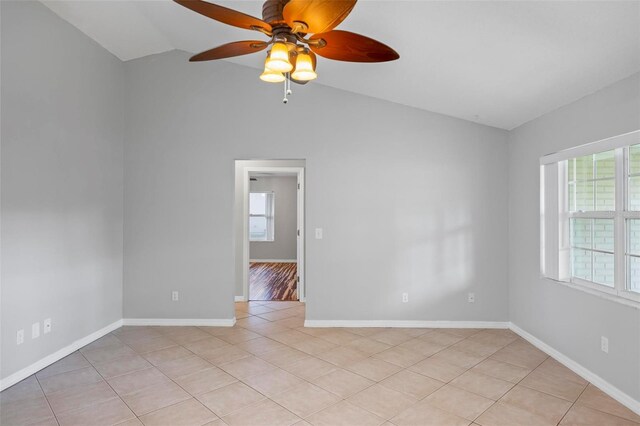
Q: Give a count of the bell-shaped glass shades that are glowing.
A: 3